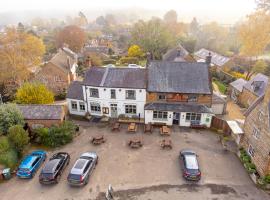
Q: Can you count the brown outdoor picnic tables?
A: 7